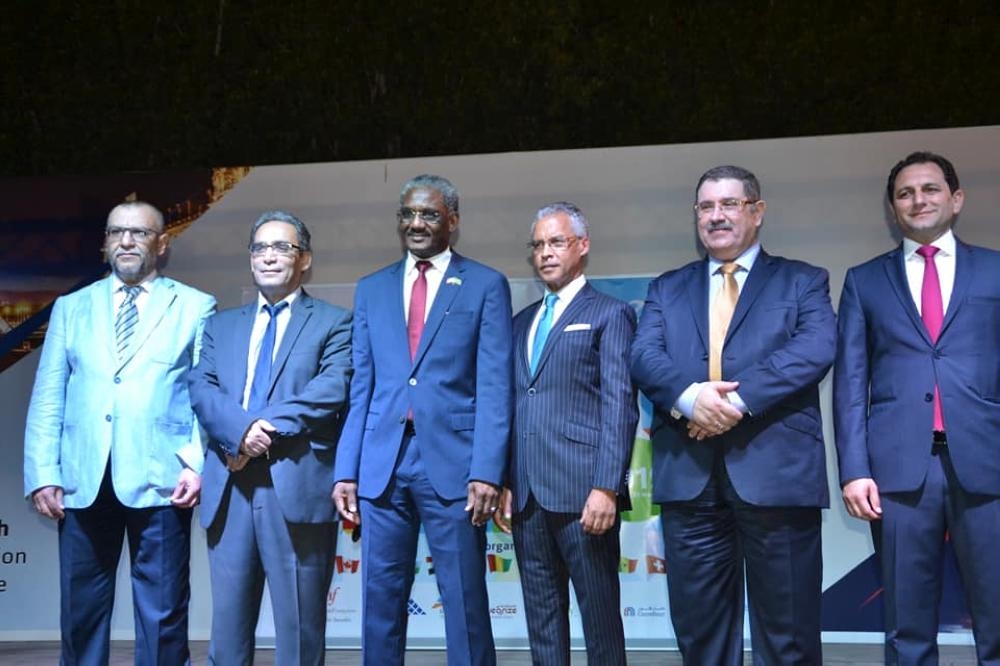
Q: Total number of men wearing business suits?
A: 6